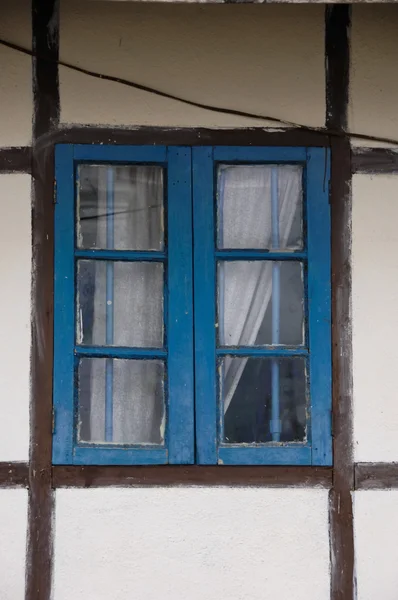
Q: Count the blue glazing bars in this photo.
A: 4